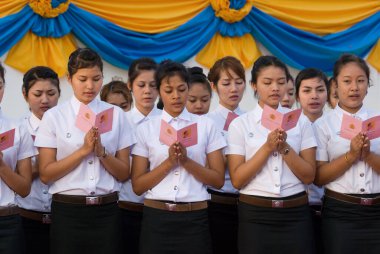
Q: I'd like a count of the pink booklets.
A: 6